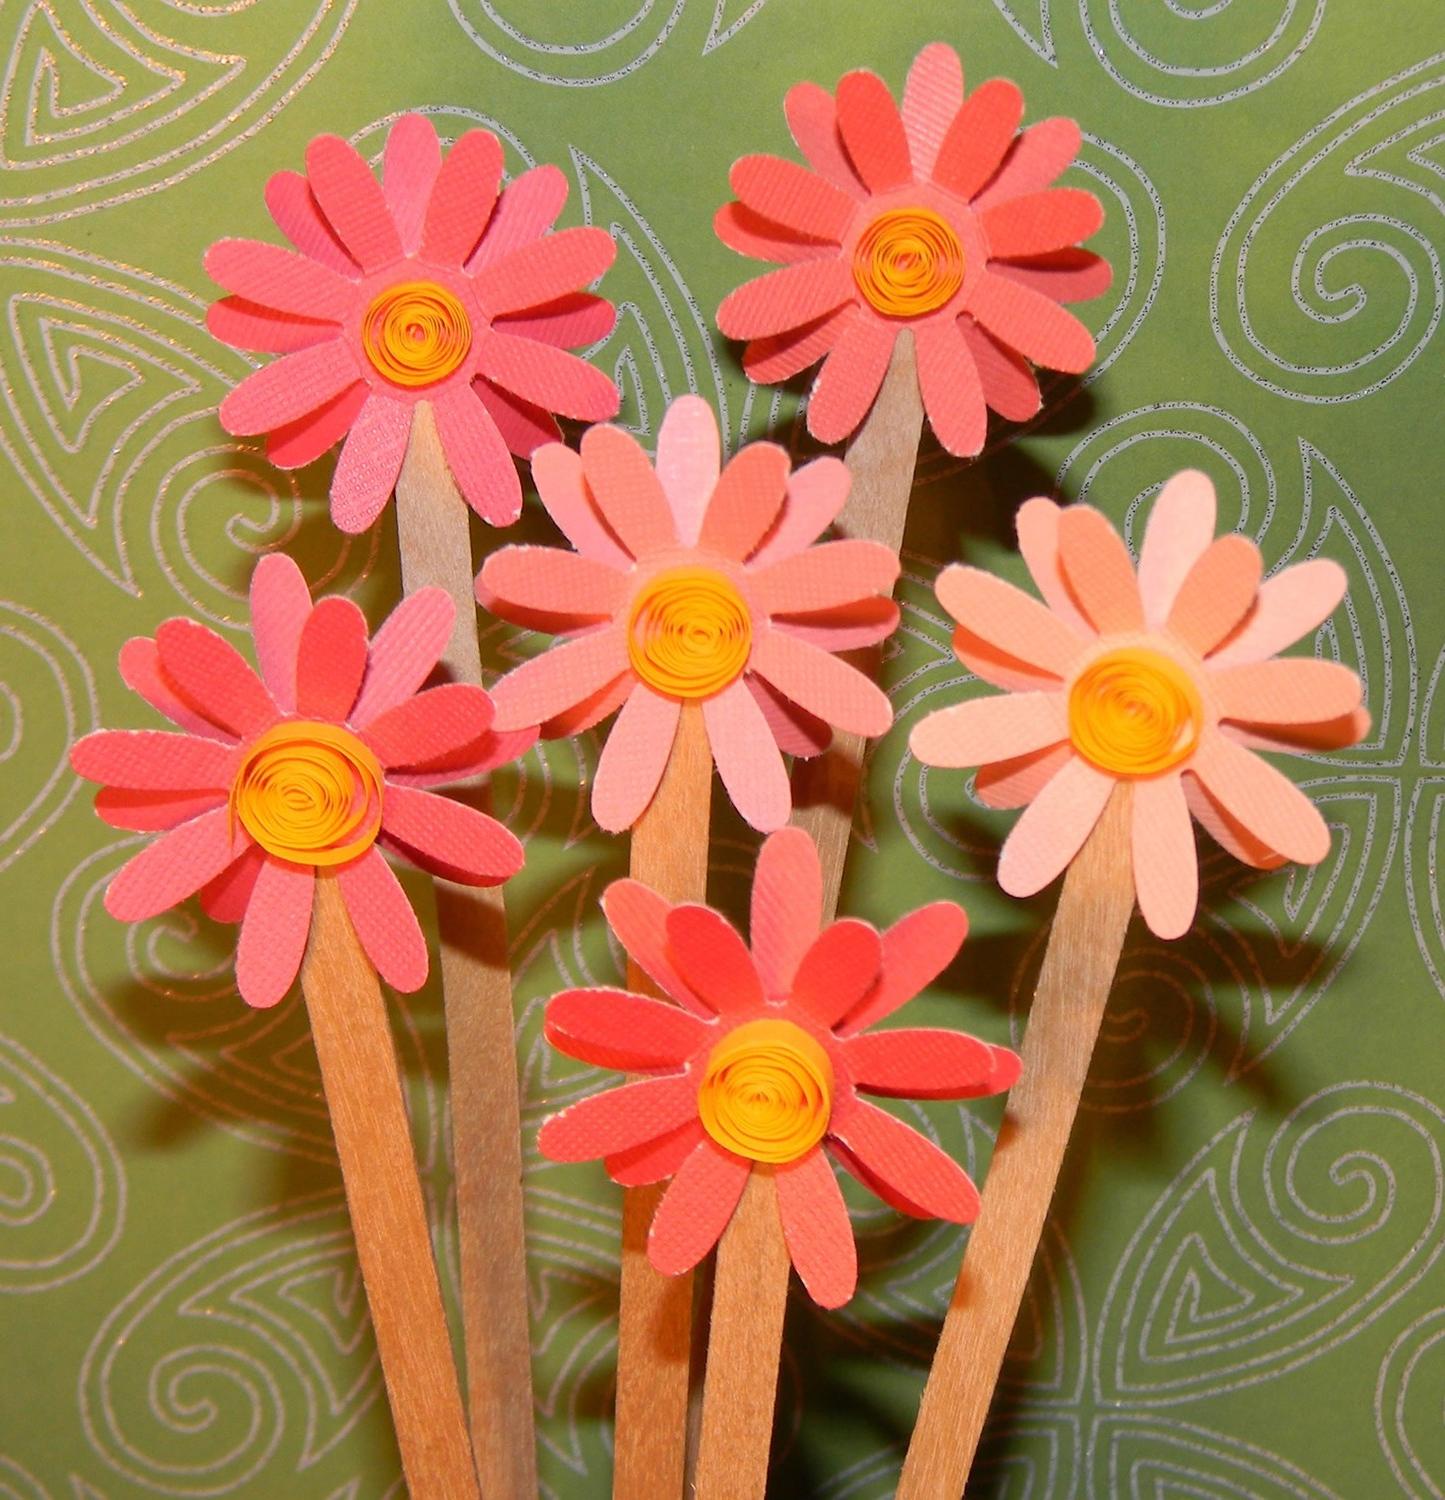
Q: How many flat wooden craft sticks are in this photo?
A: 6